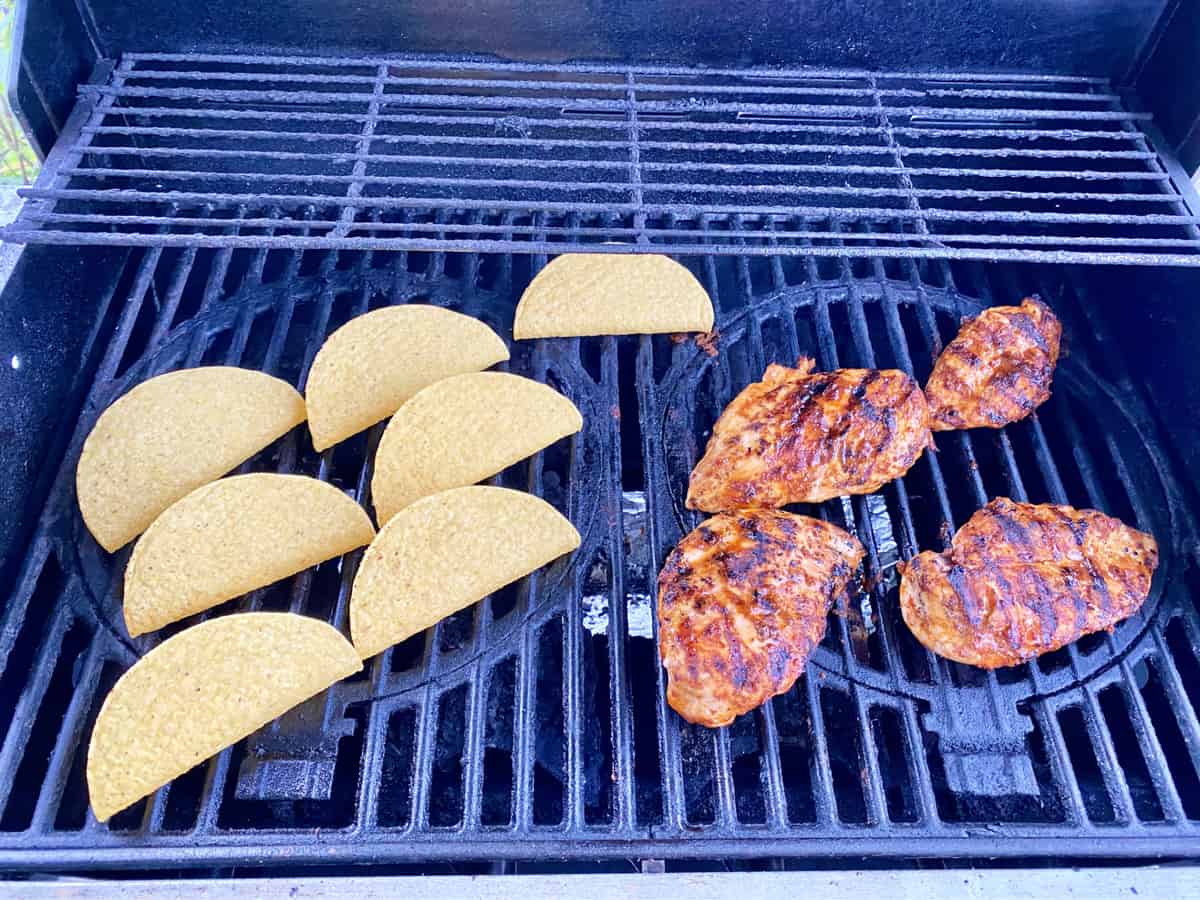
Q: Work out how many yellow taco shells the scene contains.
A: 7